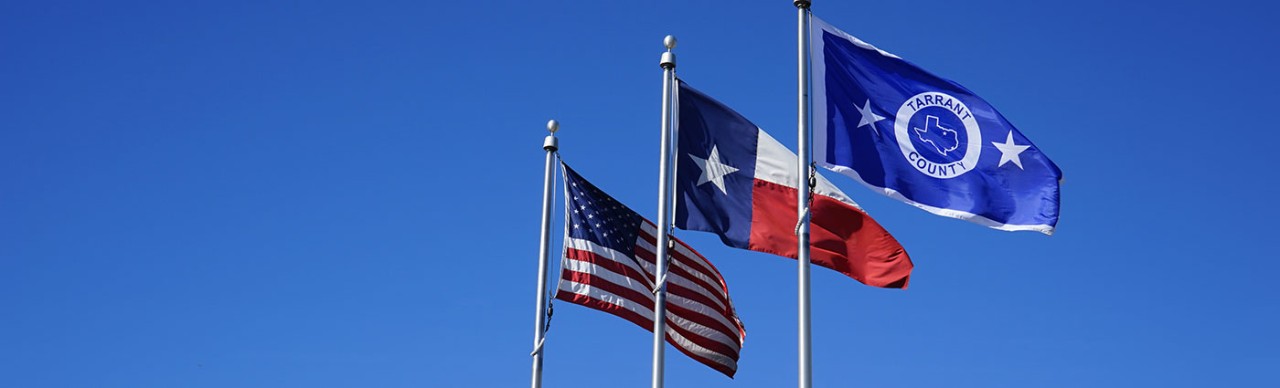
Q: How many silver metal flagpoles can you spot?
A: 3